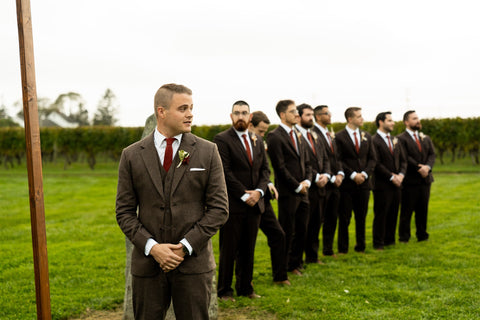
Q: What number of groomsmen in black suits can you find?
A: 8